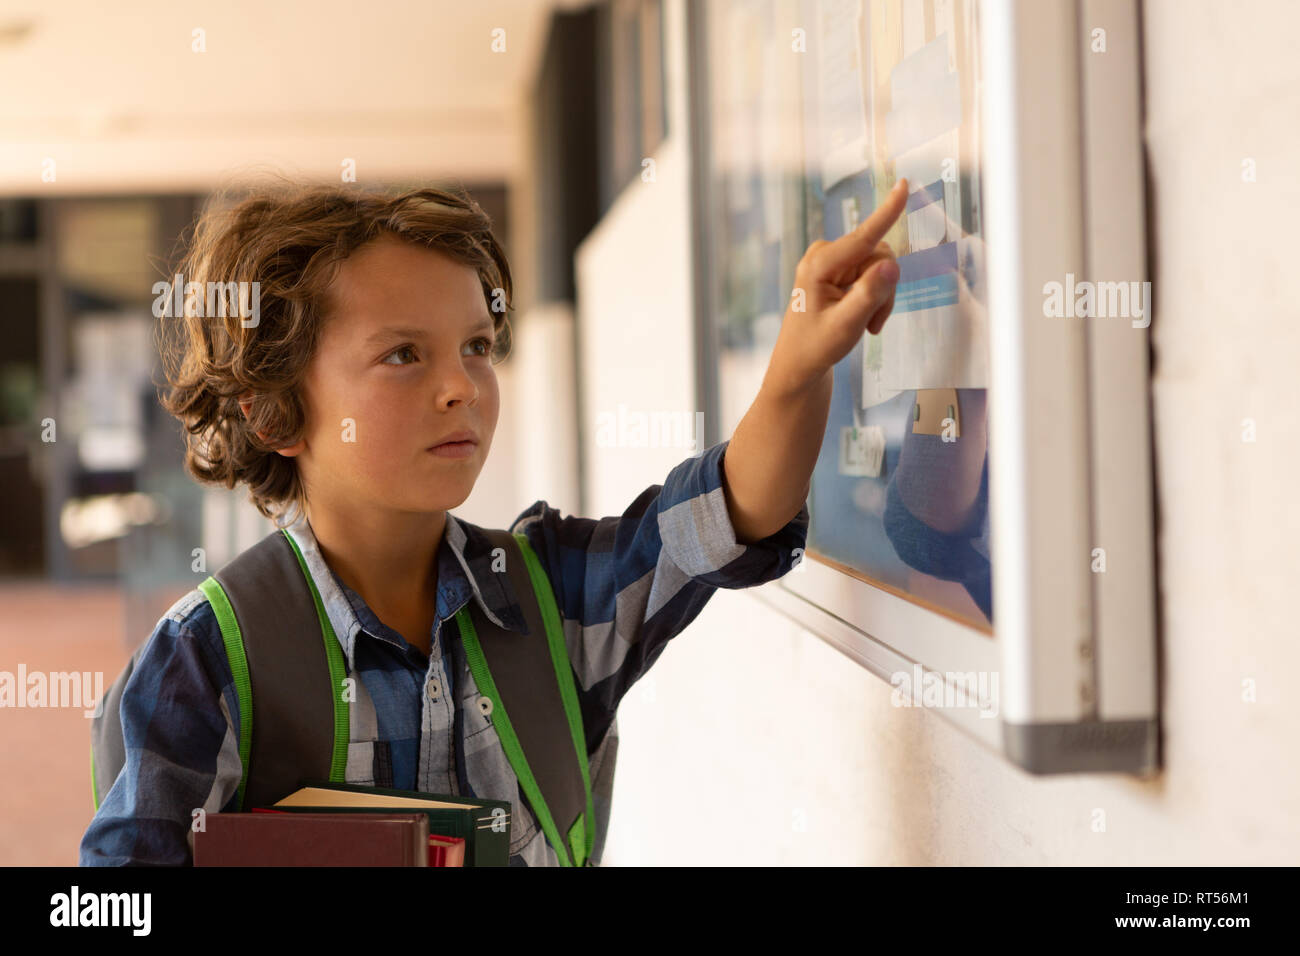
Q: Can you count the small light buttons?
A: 2